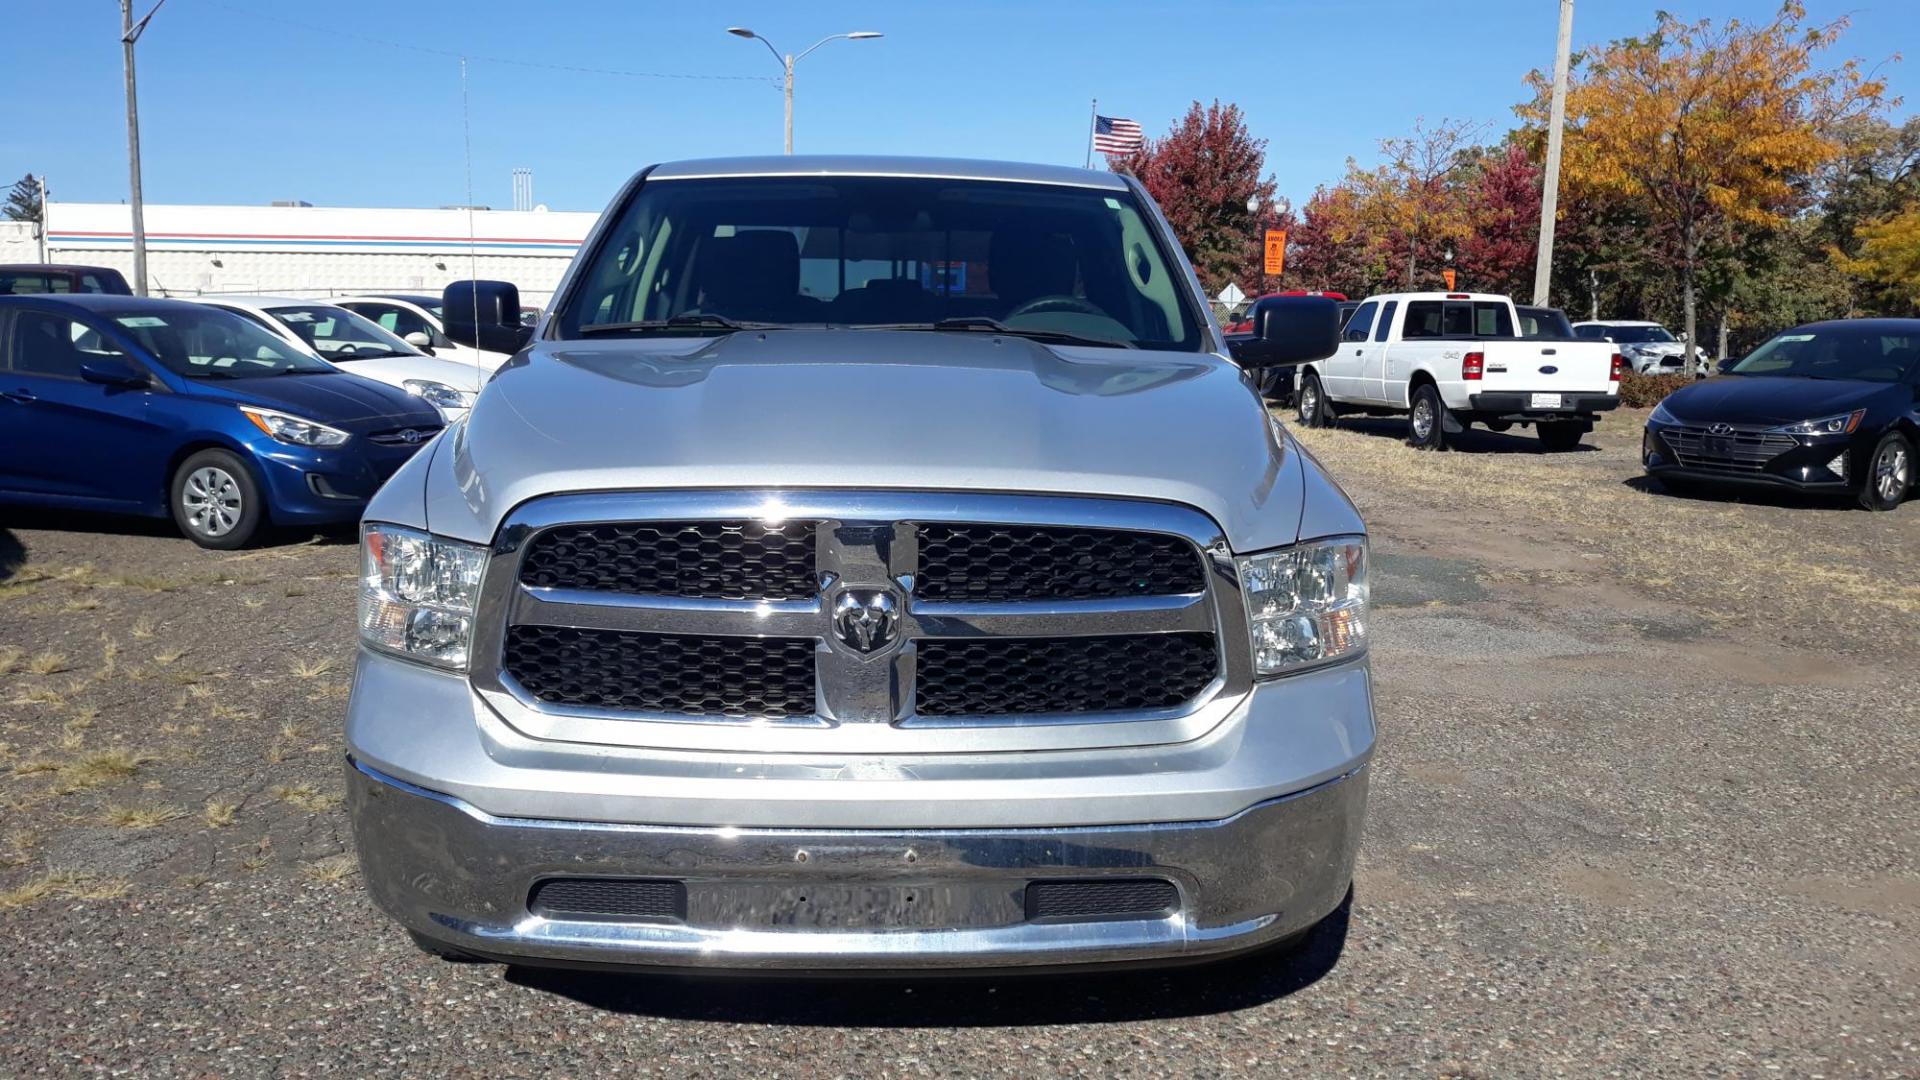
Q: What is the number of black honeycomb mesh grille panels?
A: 4